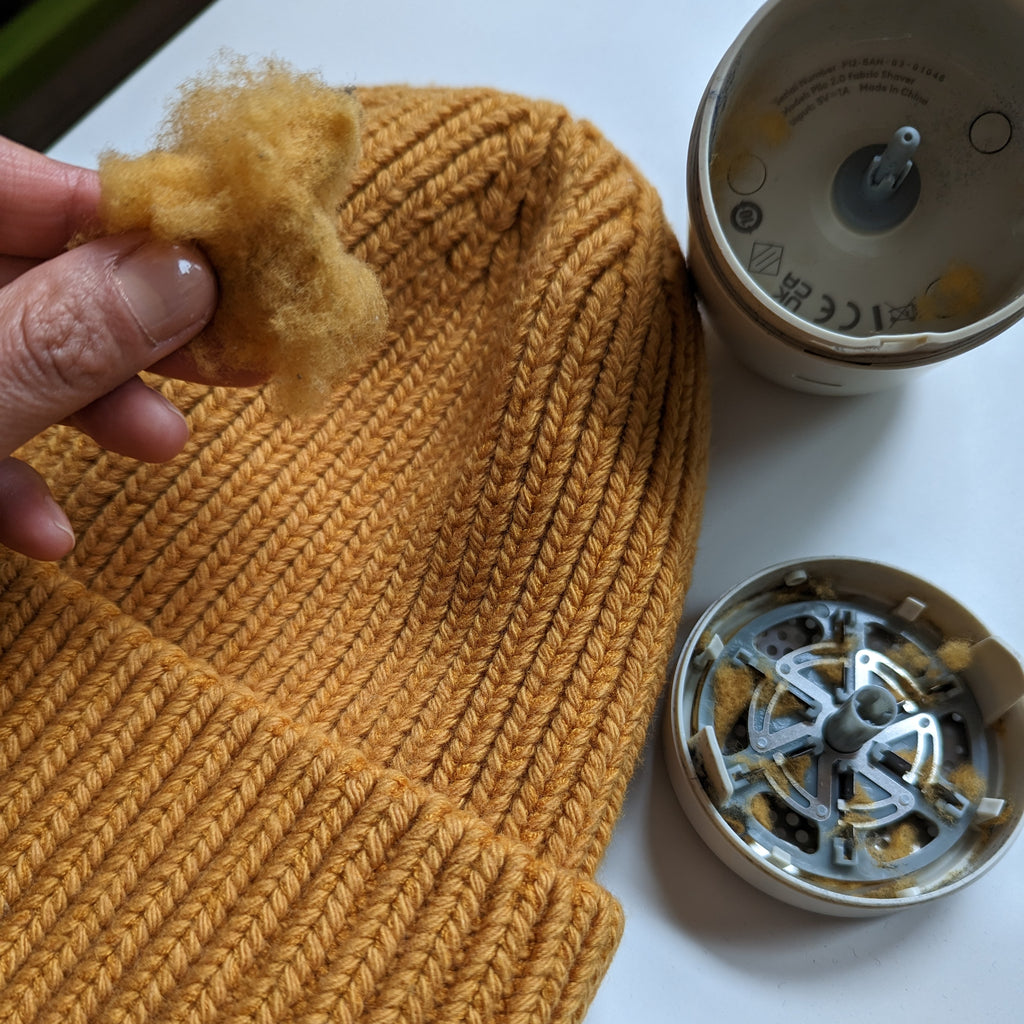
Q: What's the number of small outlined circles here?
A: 3